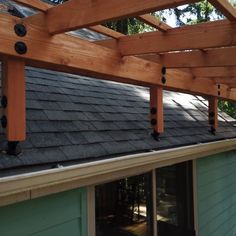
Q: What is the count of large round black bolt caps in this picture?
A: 12